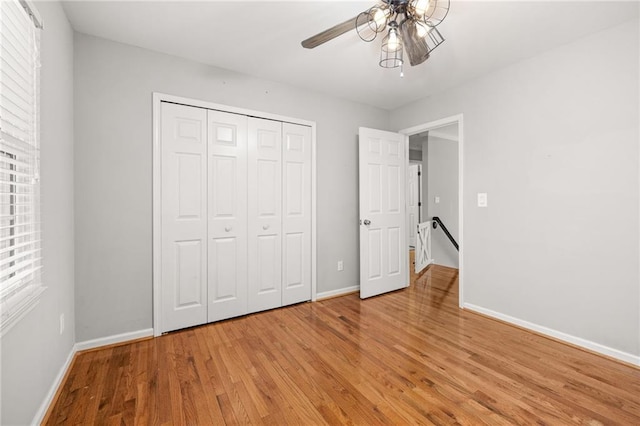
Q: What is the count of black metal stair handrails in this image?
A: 1